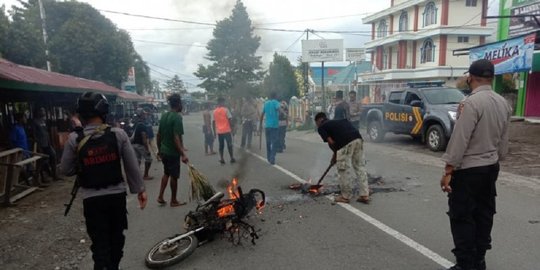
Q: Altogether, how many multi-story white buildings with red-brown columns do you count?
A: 1